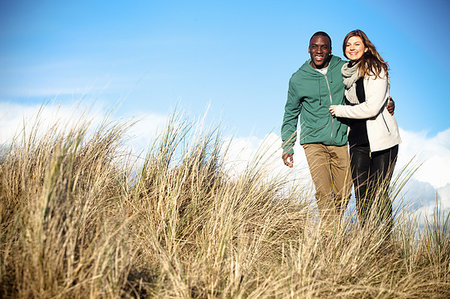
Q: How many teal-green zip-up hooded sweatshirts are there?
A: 1